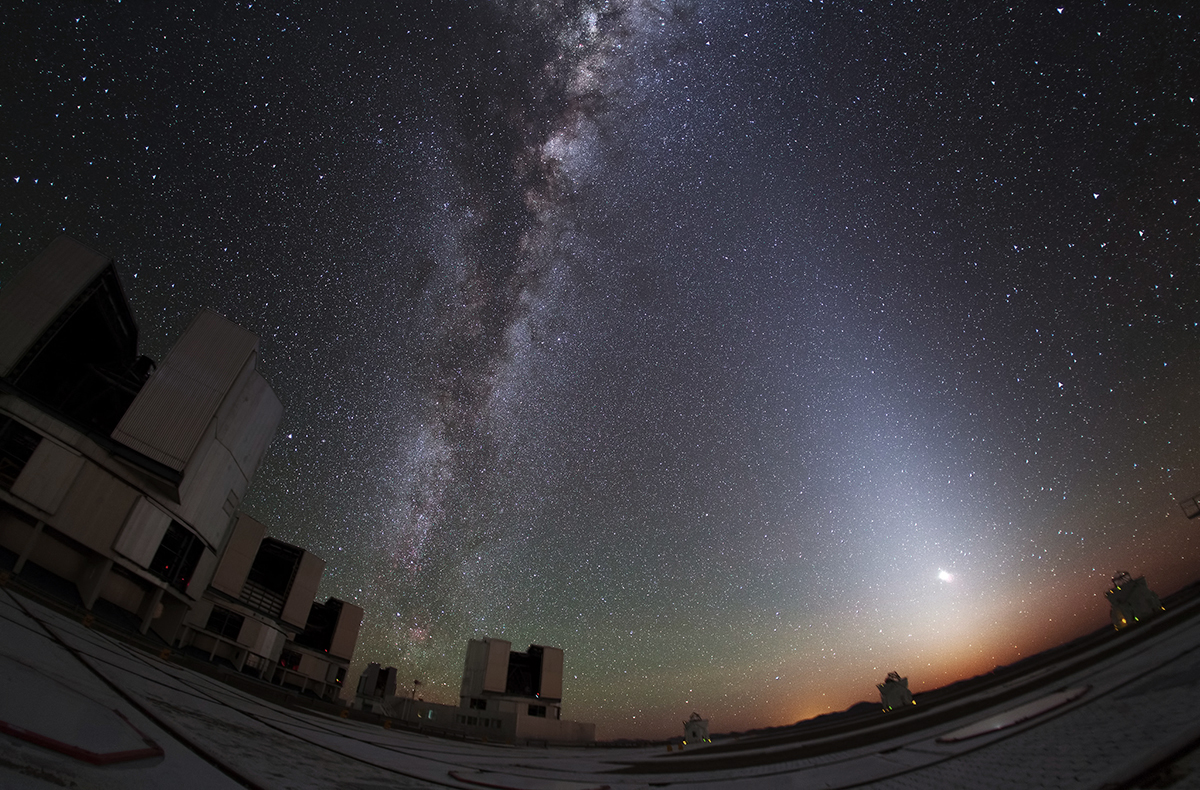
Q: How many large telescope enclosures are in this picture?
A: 4